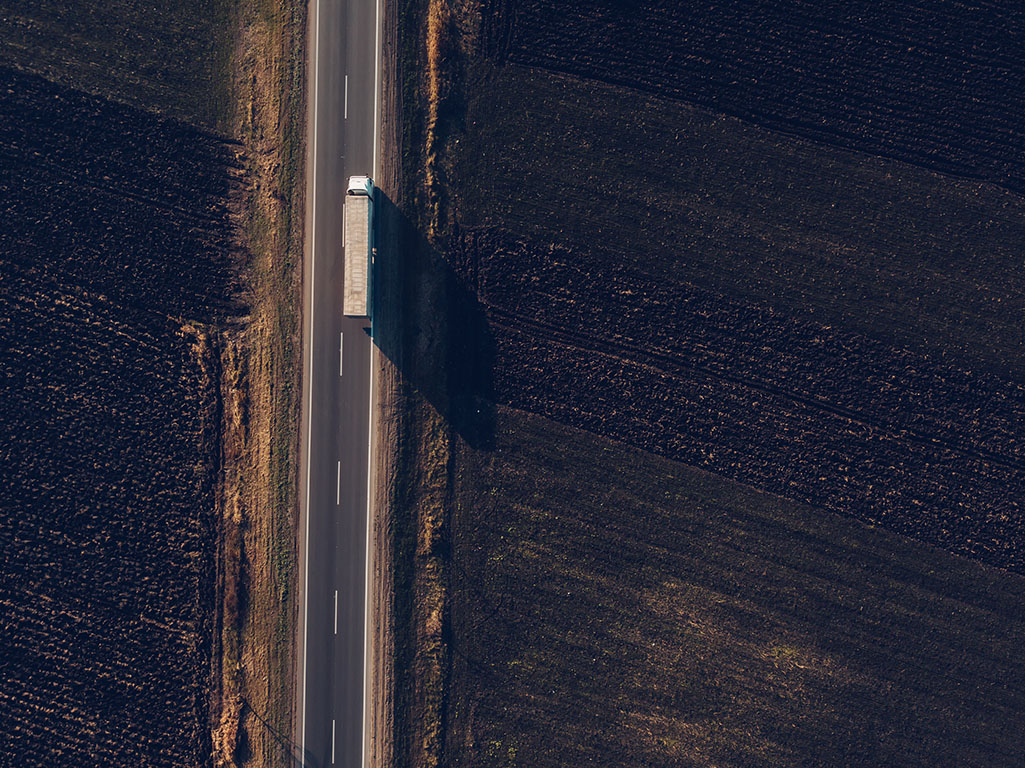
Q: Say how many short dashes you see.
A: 6